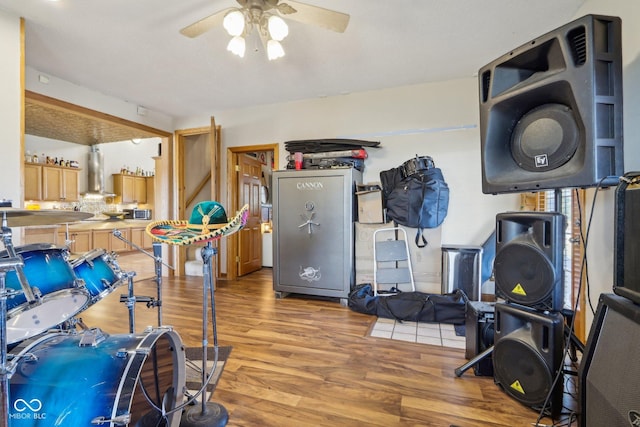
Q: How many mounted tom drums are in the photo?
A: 2